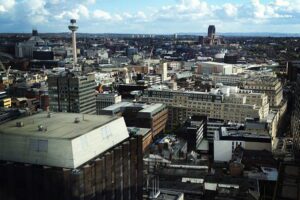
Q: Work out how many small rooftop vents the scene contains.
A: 4